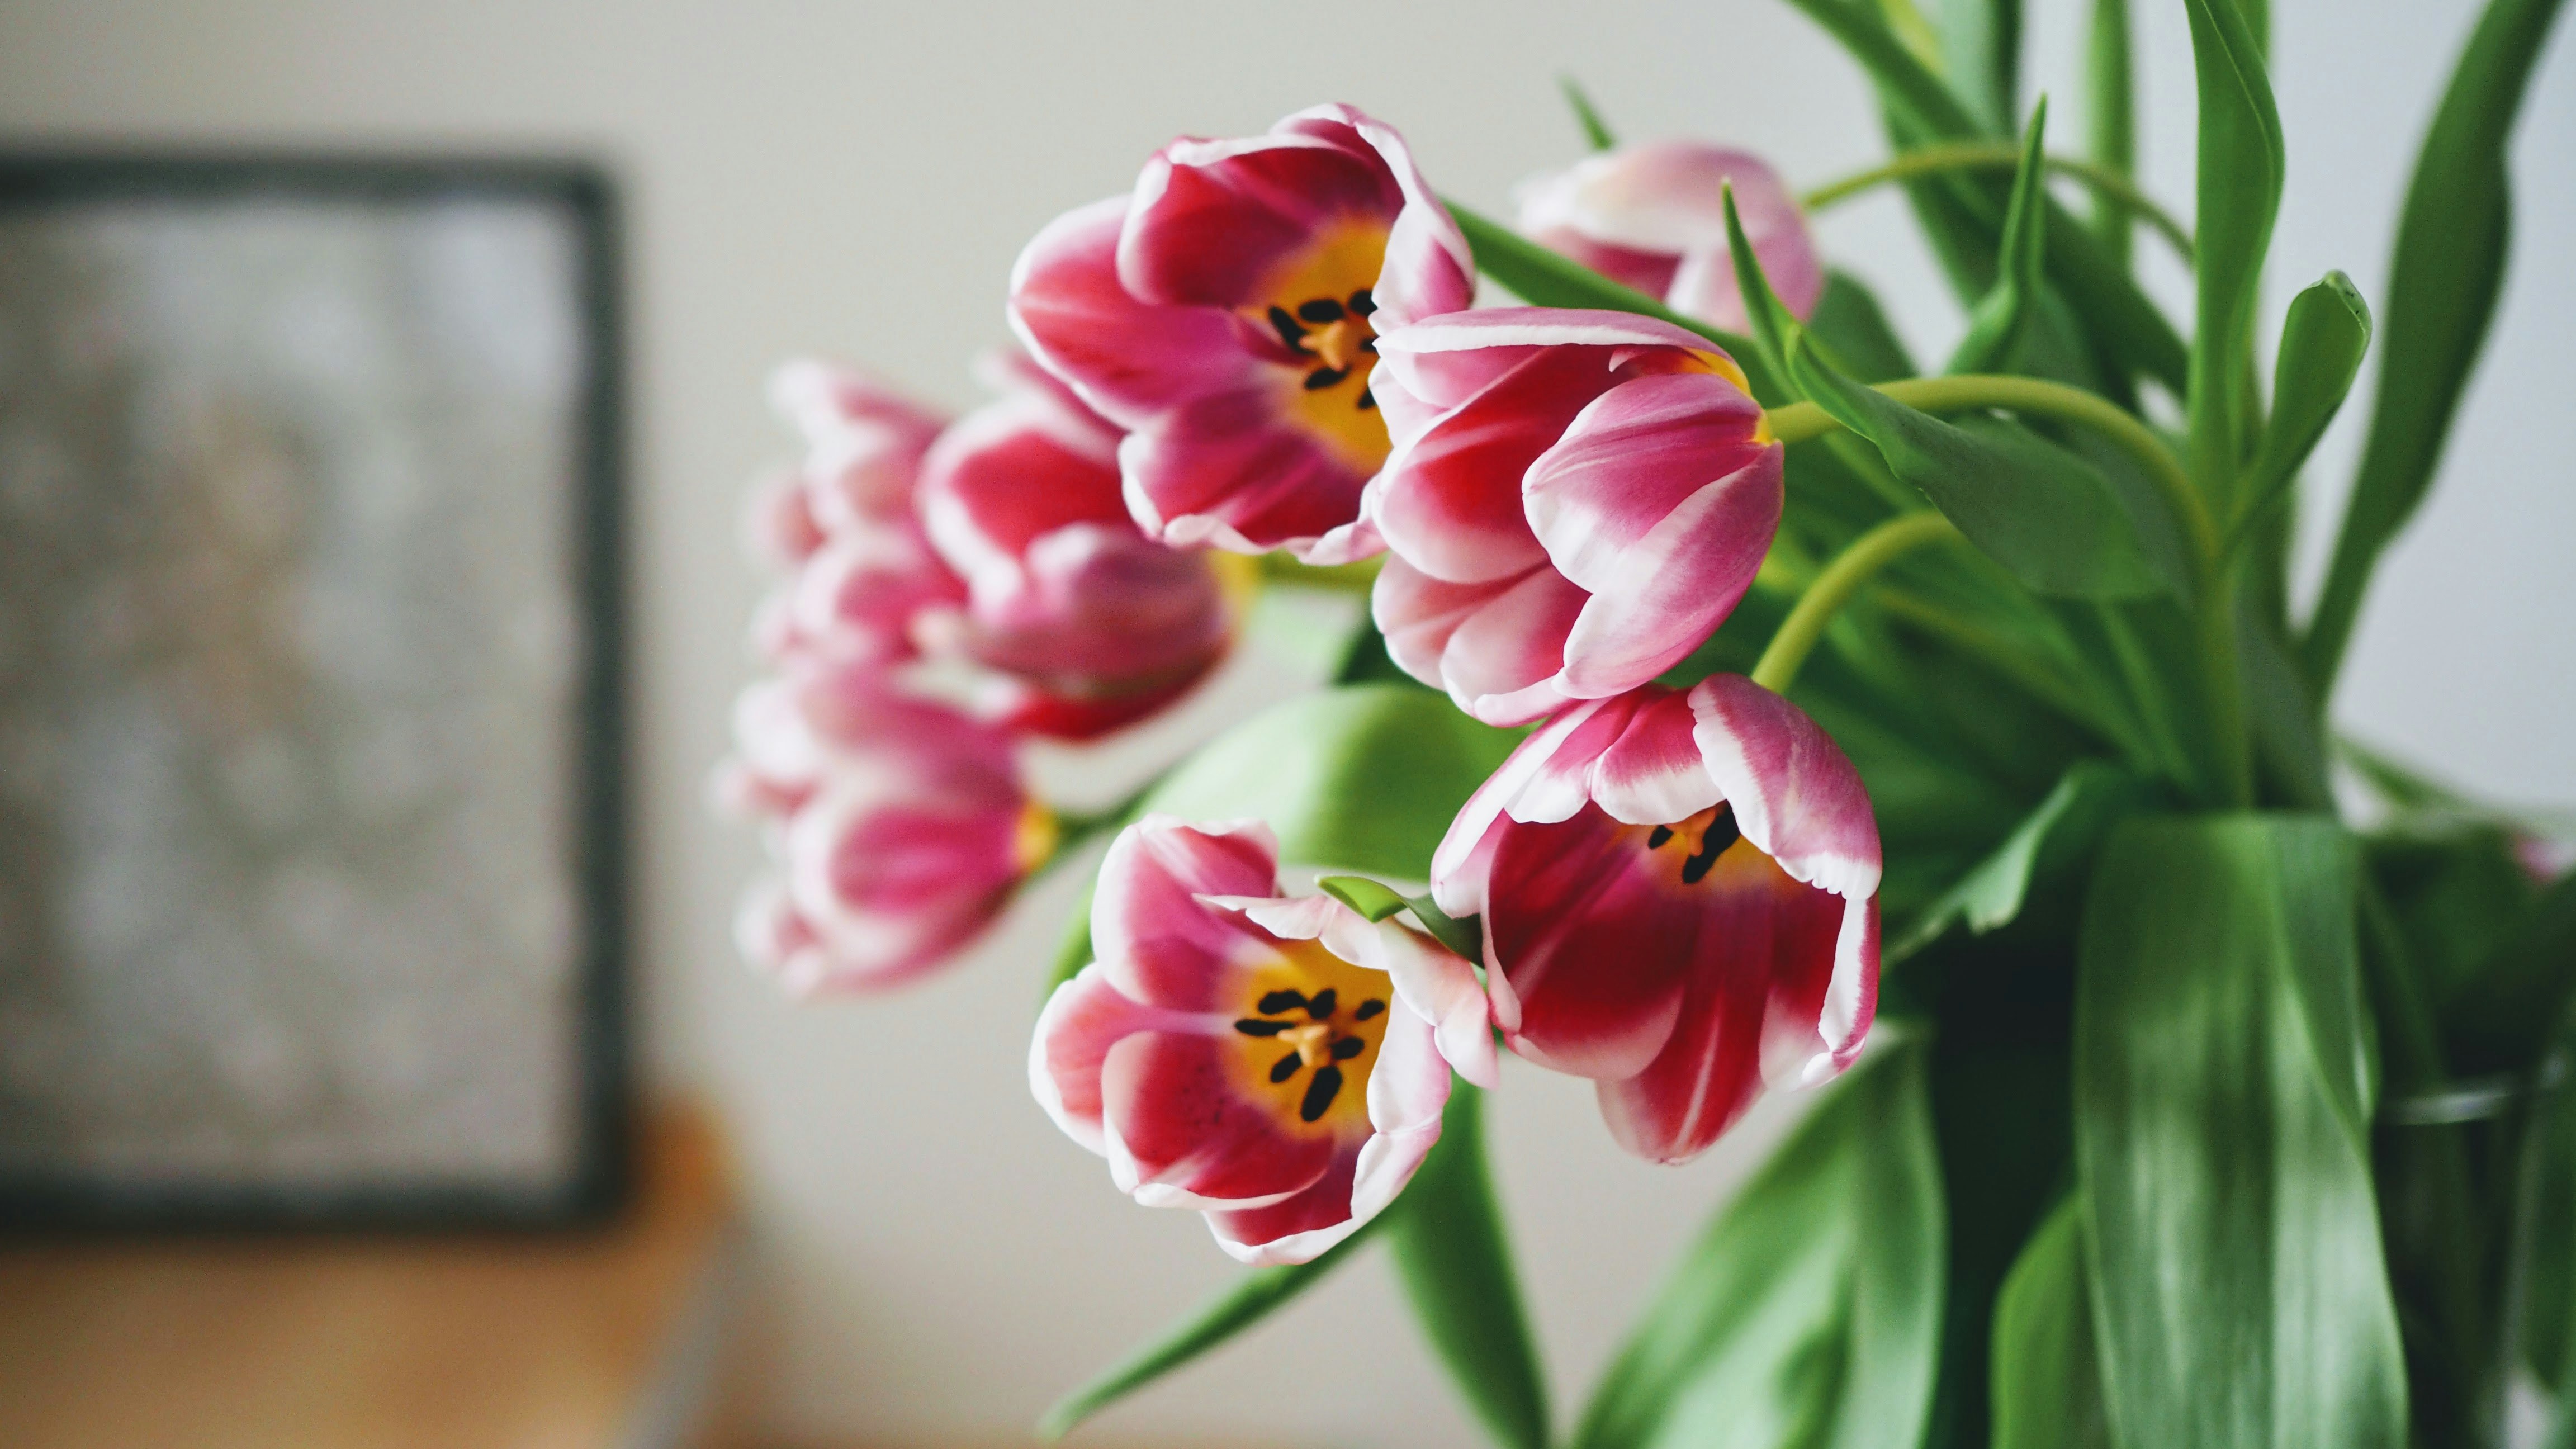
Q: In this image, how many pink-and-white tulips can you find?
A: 8